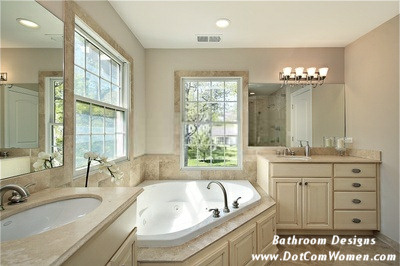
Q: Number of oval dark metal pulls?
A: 4